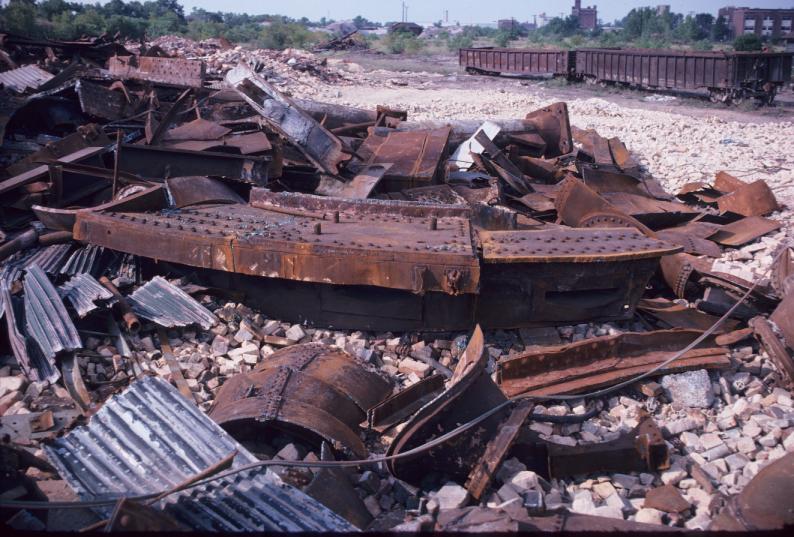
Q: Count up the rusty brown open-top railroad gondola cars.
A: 2